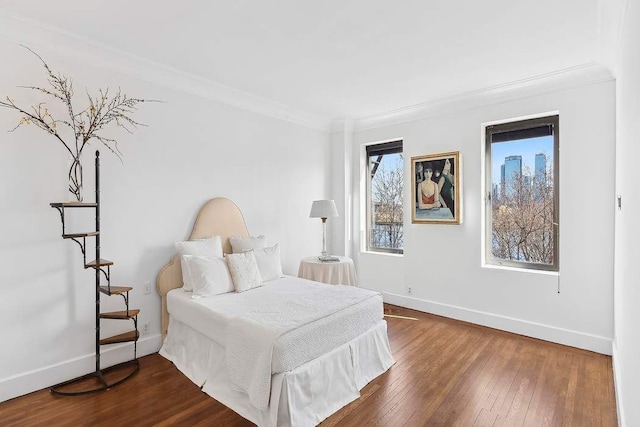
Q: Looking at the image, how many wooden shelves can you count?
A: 6